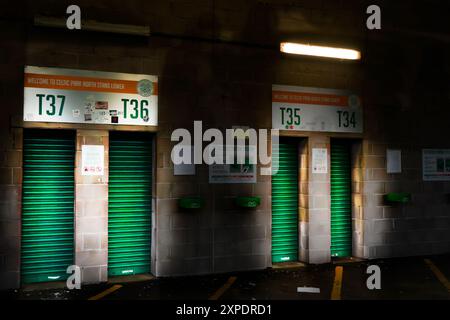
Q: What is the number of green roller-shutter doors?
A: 4